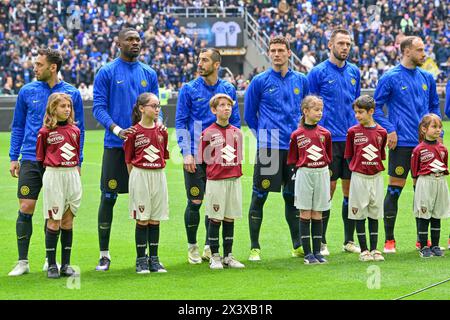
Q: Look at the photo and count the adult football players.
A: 6